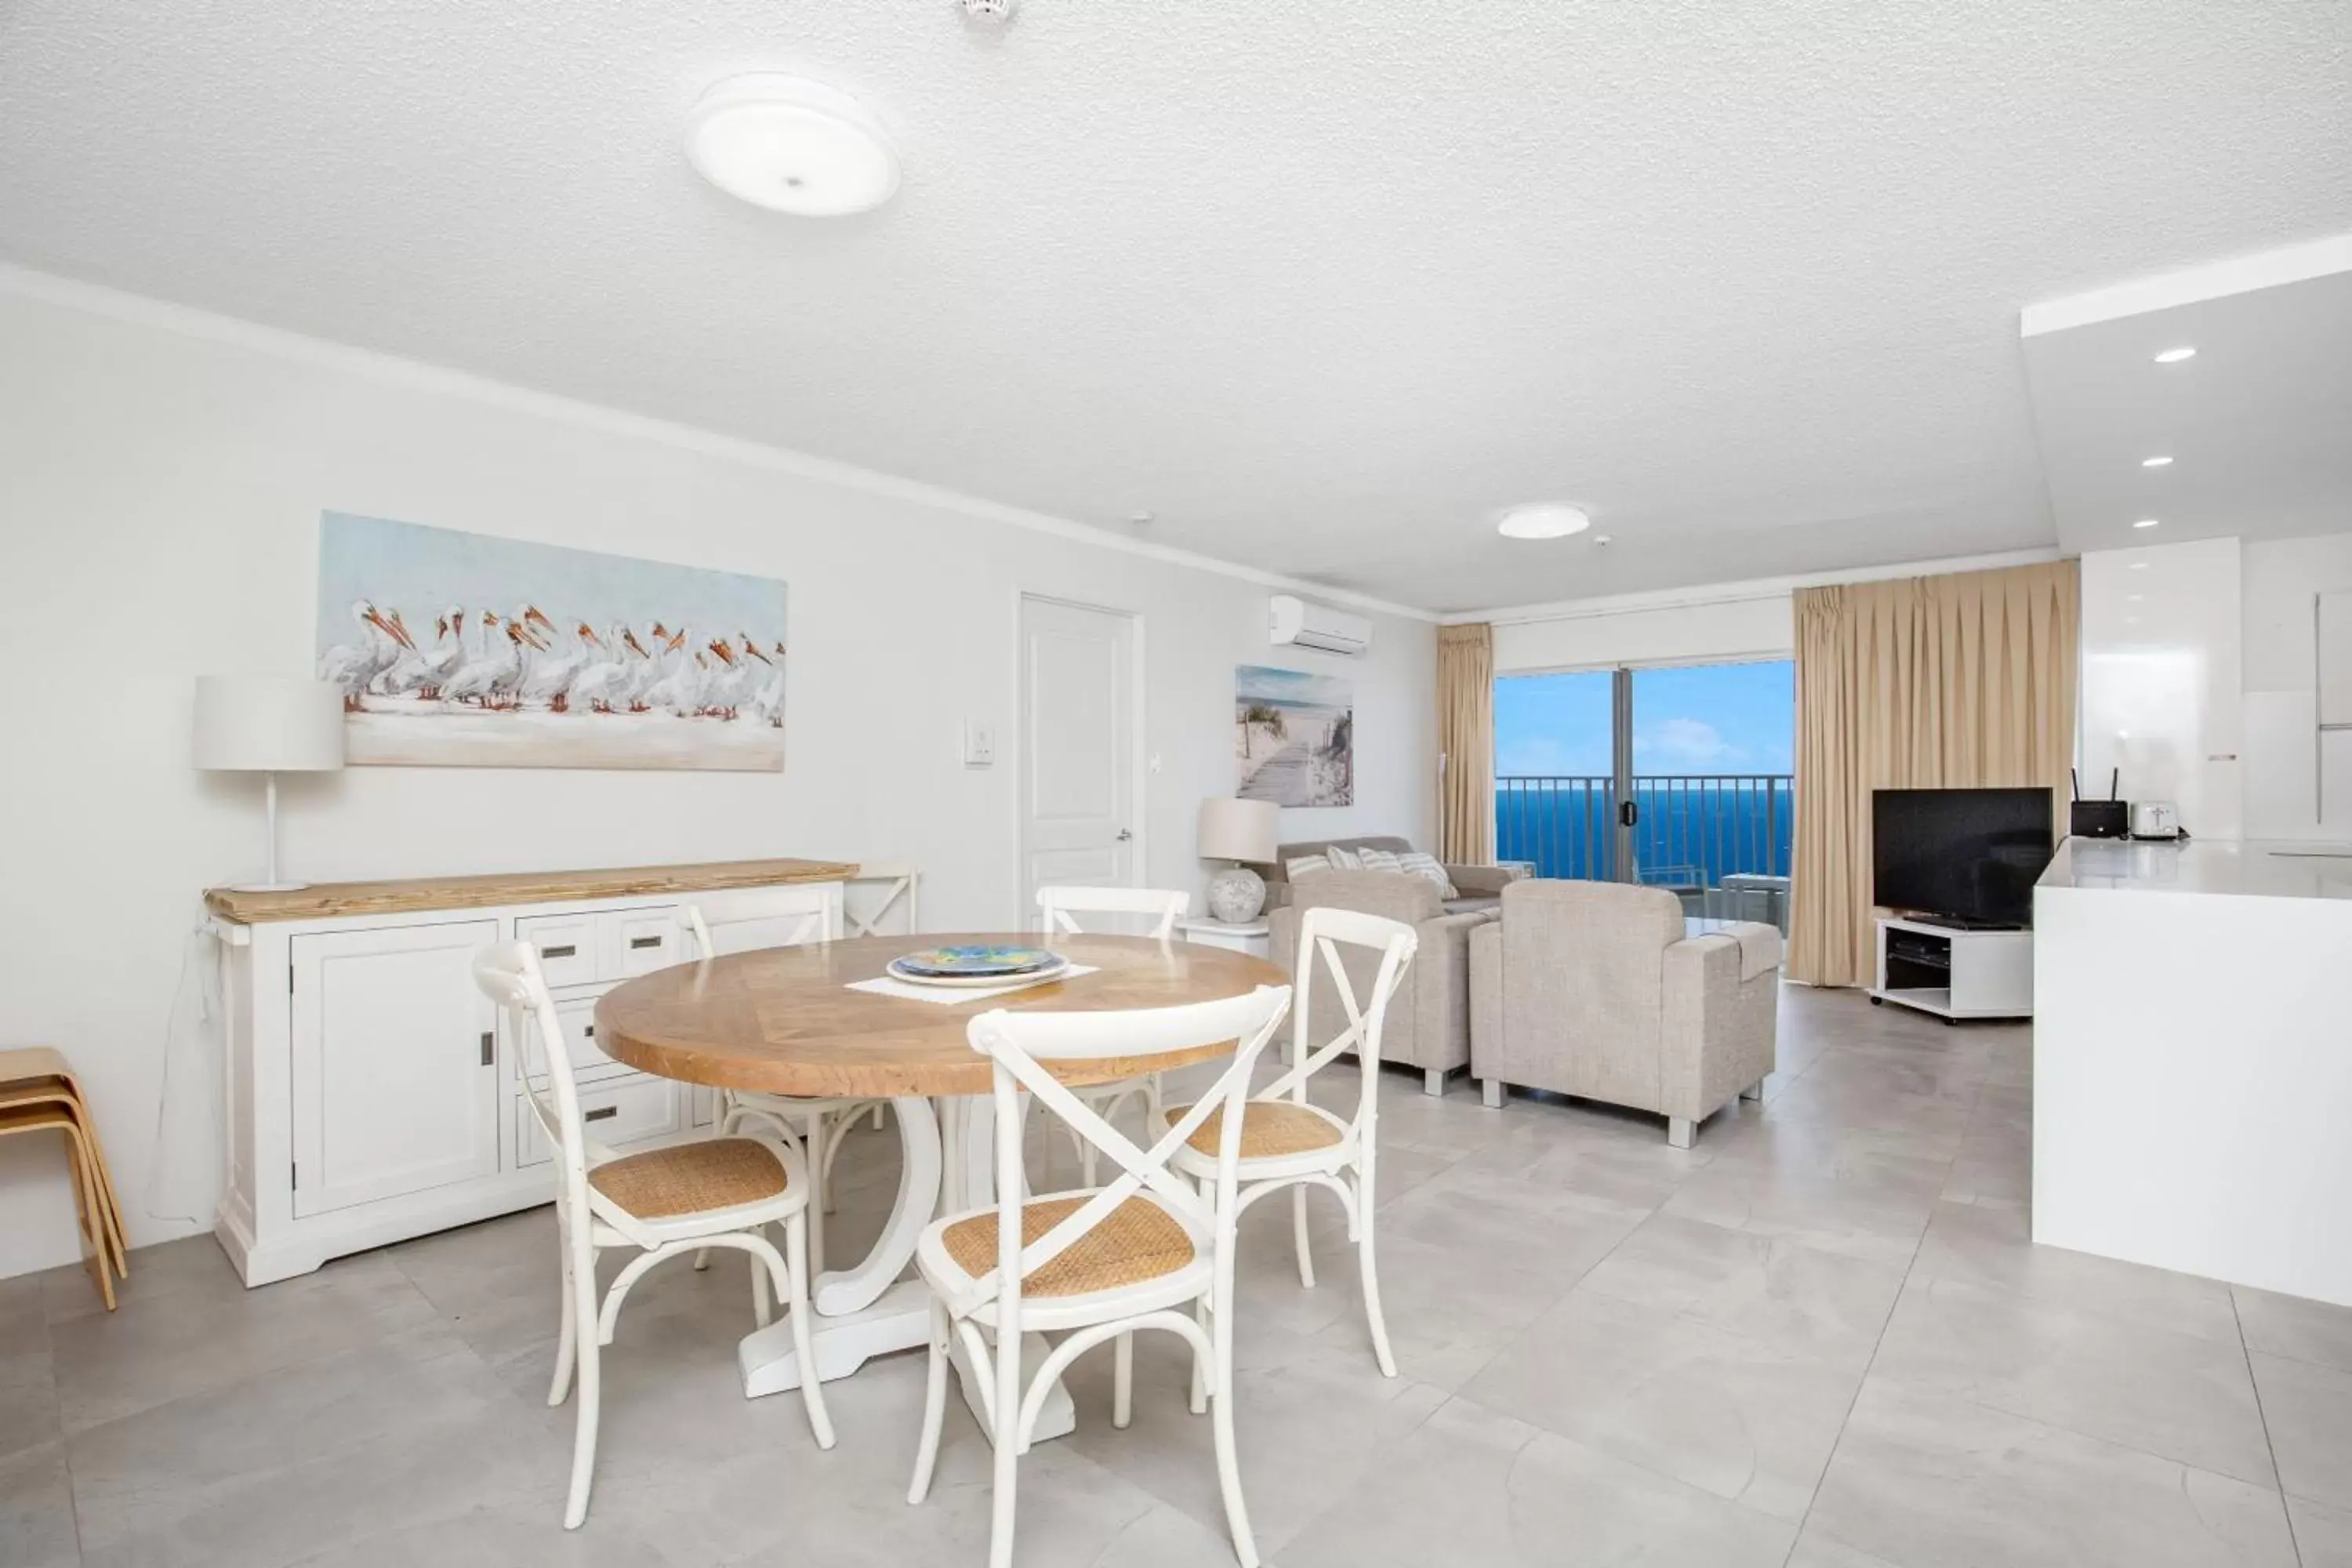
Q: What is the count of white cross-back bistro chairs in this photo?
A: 6